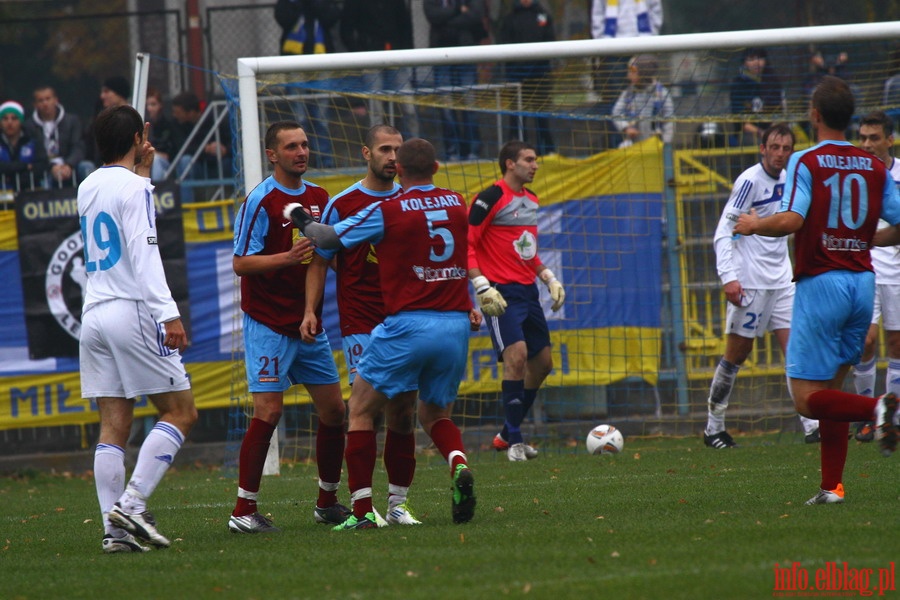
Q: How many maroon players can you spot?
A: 4